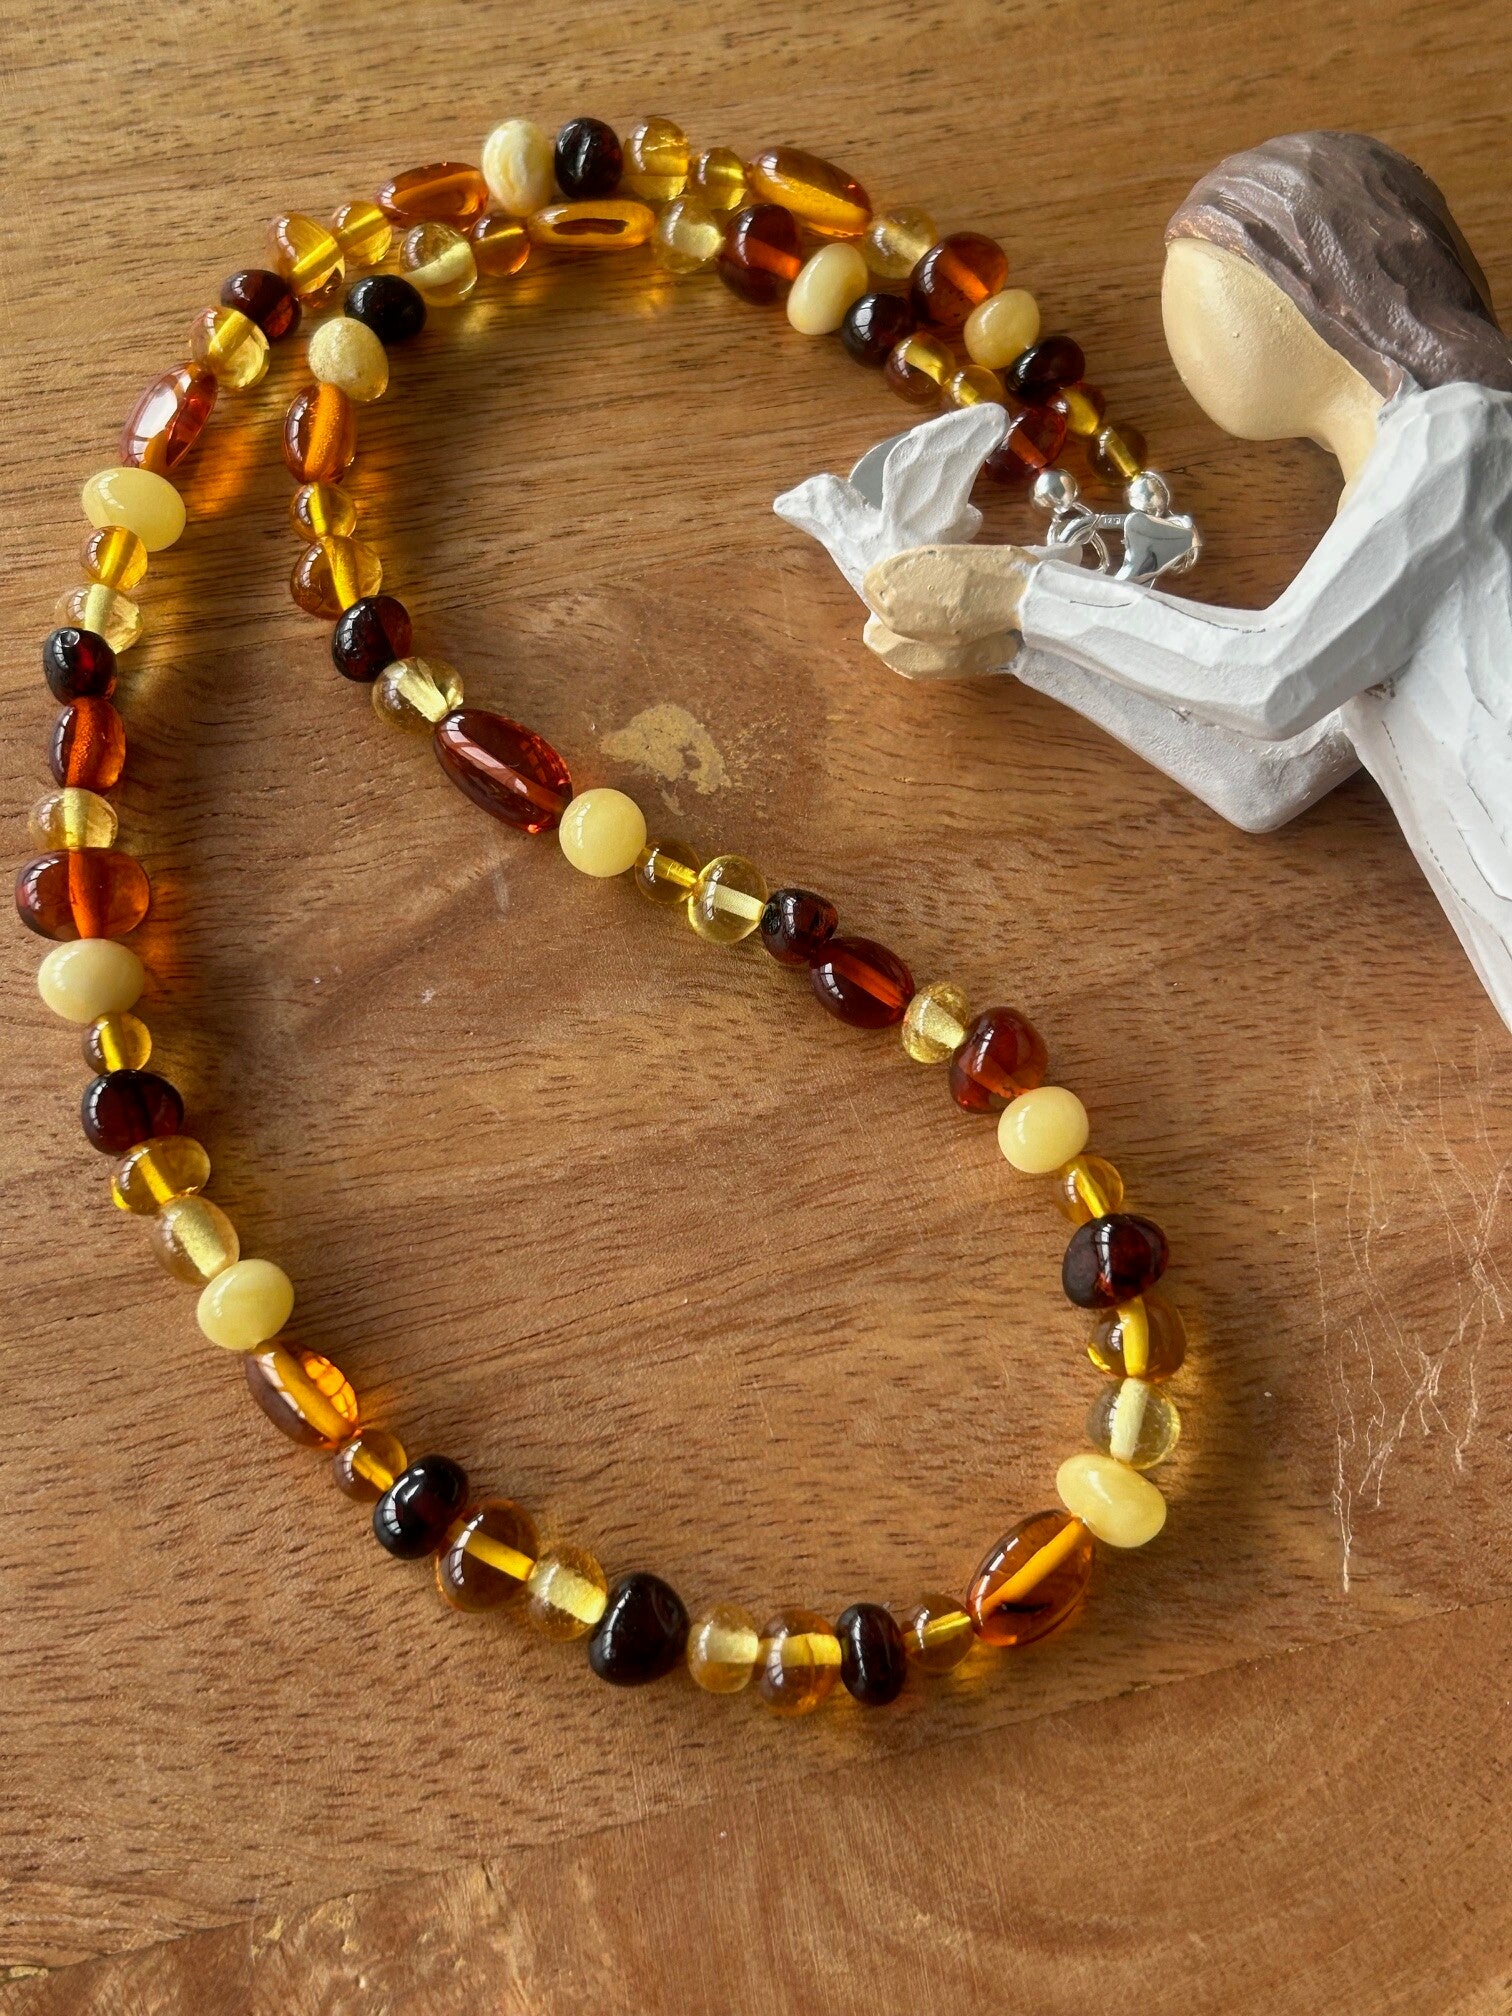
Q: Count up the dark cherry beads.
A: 13